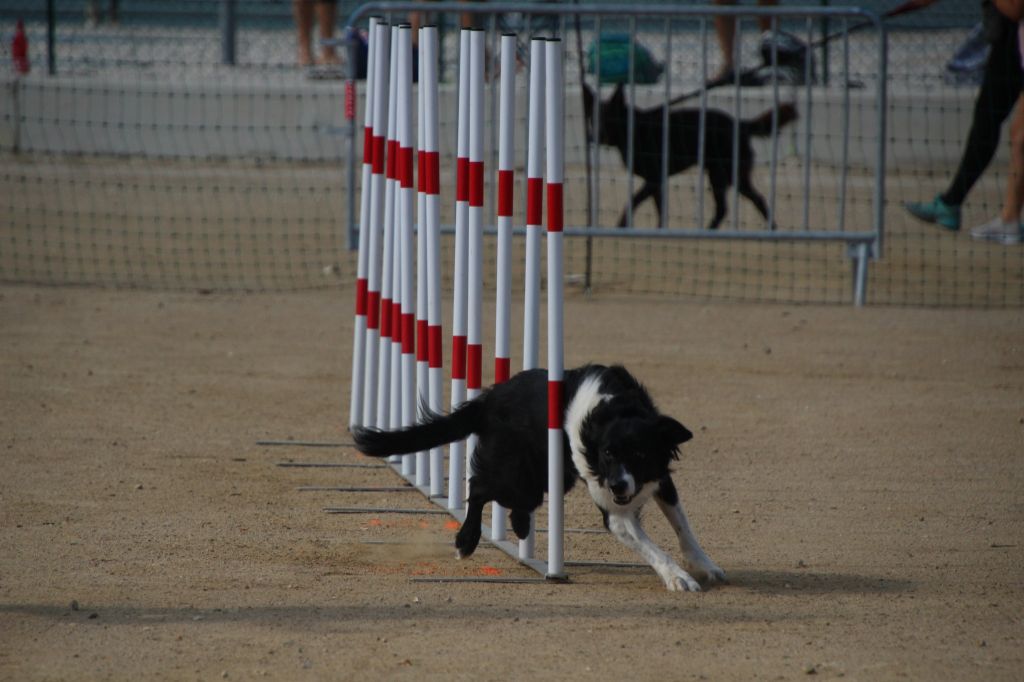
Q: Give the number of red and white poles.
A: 12